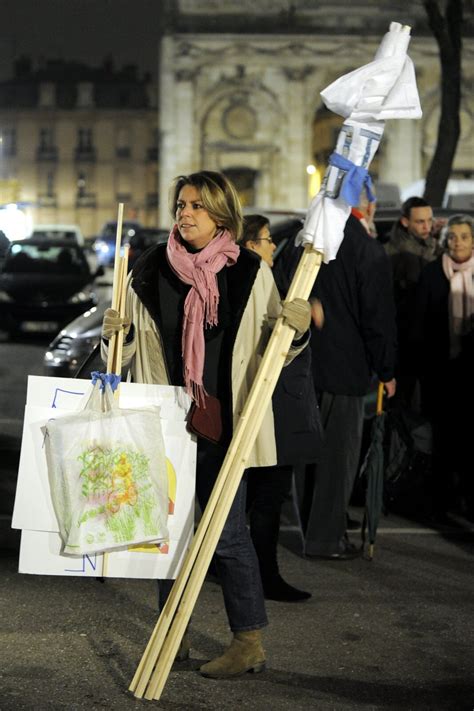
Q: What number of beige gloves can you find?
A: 2